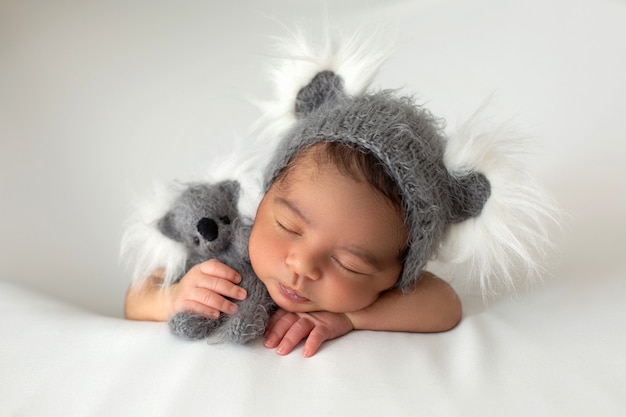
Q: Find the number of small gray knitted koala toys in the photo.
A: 1